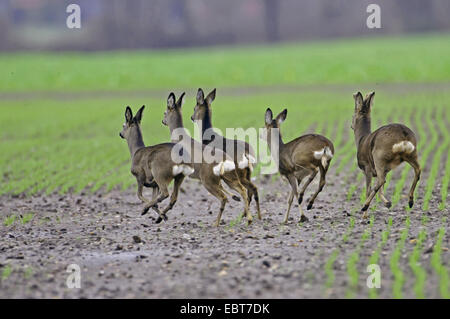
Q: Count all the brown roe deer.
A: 5